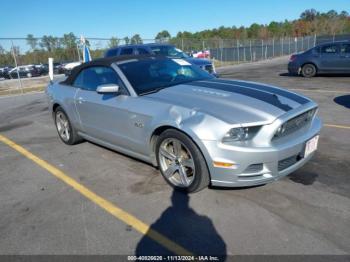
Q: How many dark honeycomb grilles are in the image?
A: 2